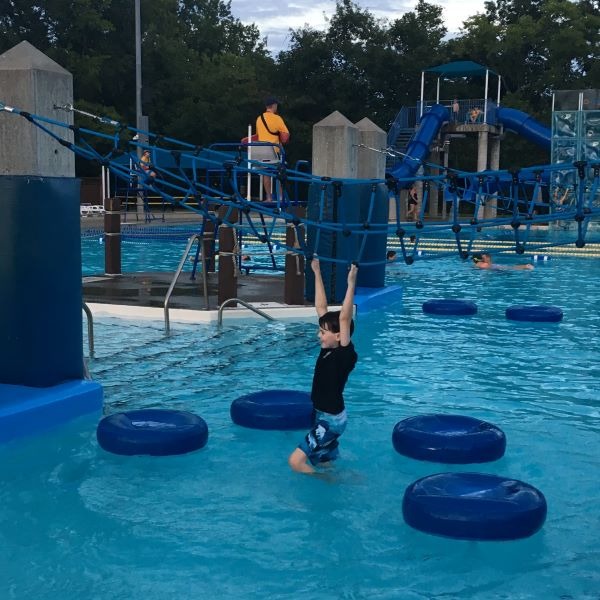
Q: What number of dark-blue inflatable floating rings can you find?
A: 6